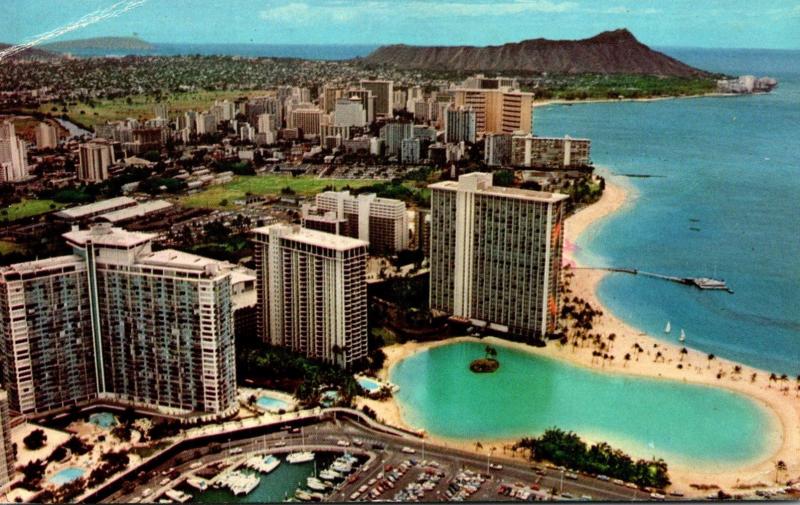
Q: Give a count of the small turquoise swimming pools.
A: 5